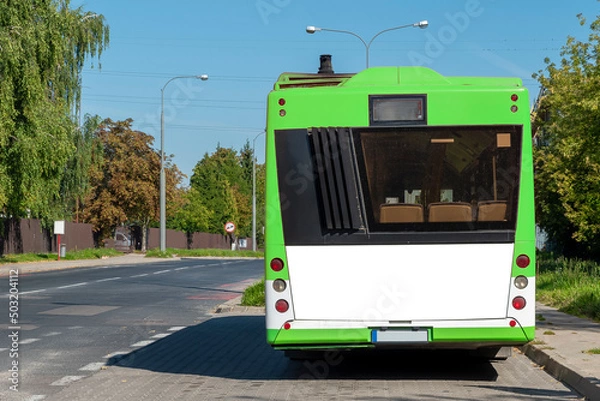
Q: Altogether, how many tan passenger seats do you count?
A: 3